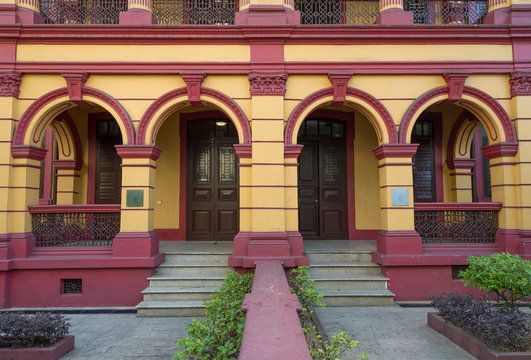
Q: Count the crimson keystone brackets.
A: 4